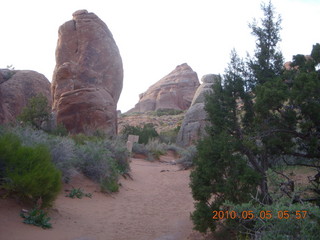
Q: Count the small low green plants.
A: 2